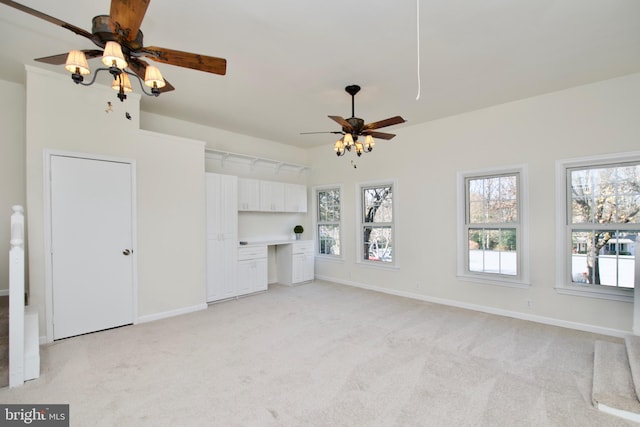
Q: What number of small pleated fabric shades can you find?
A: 8